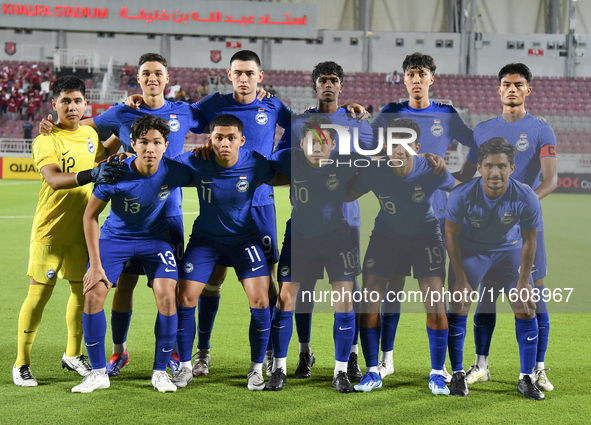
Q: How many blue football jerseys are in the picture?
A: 10